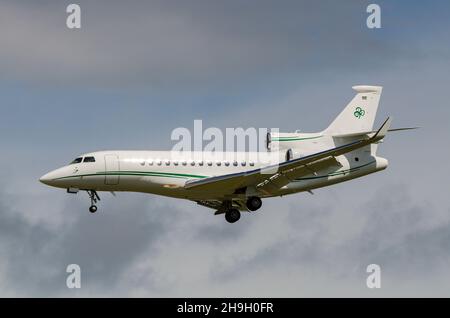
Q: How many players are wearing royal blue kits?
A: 0